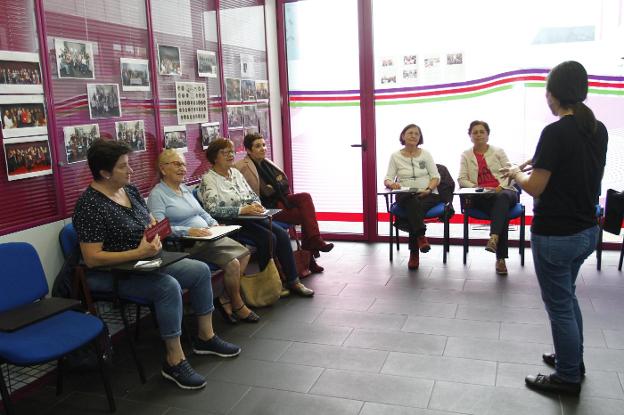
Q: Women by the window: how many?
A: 2